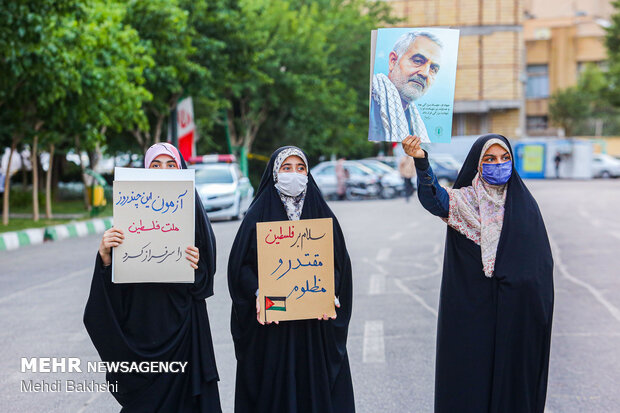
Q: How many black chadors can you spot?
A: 3